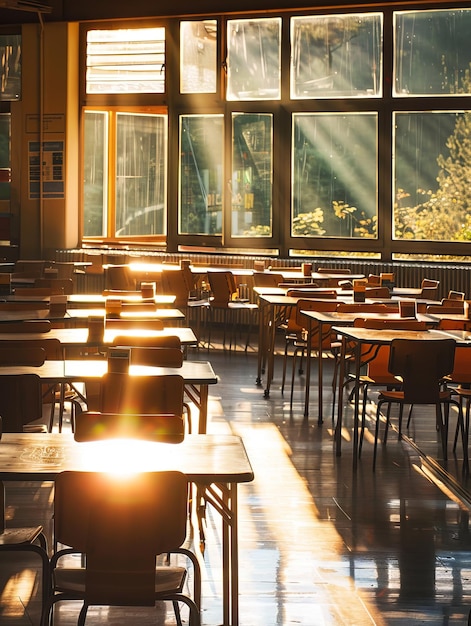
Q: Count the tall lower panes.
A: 6